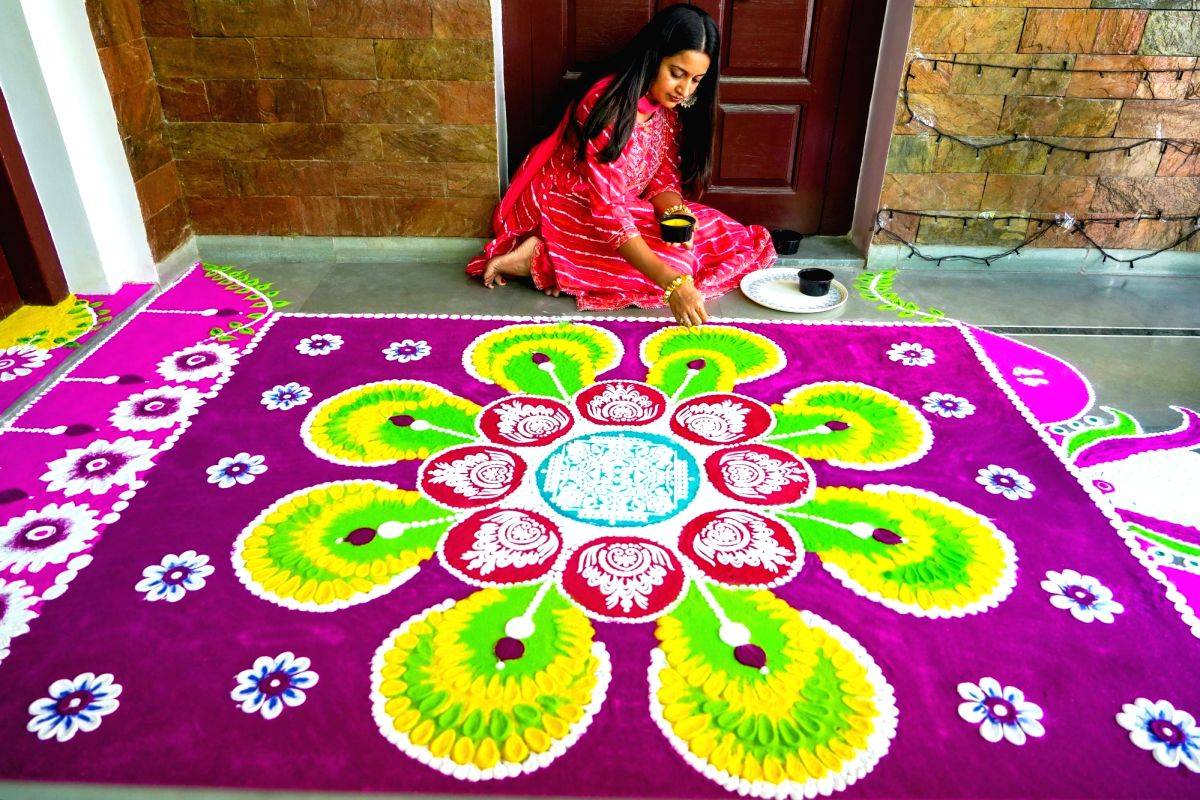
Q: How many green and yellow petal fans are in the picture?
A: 8